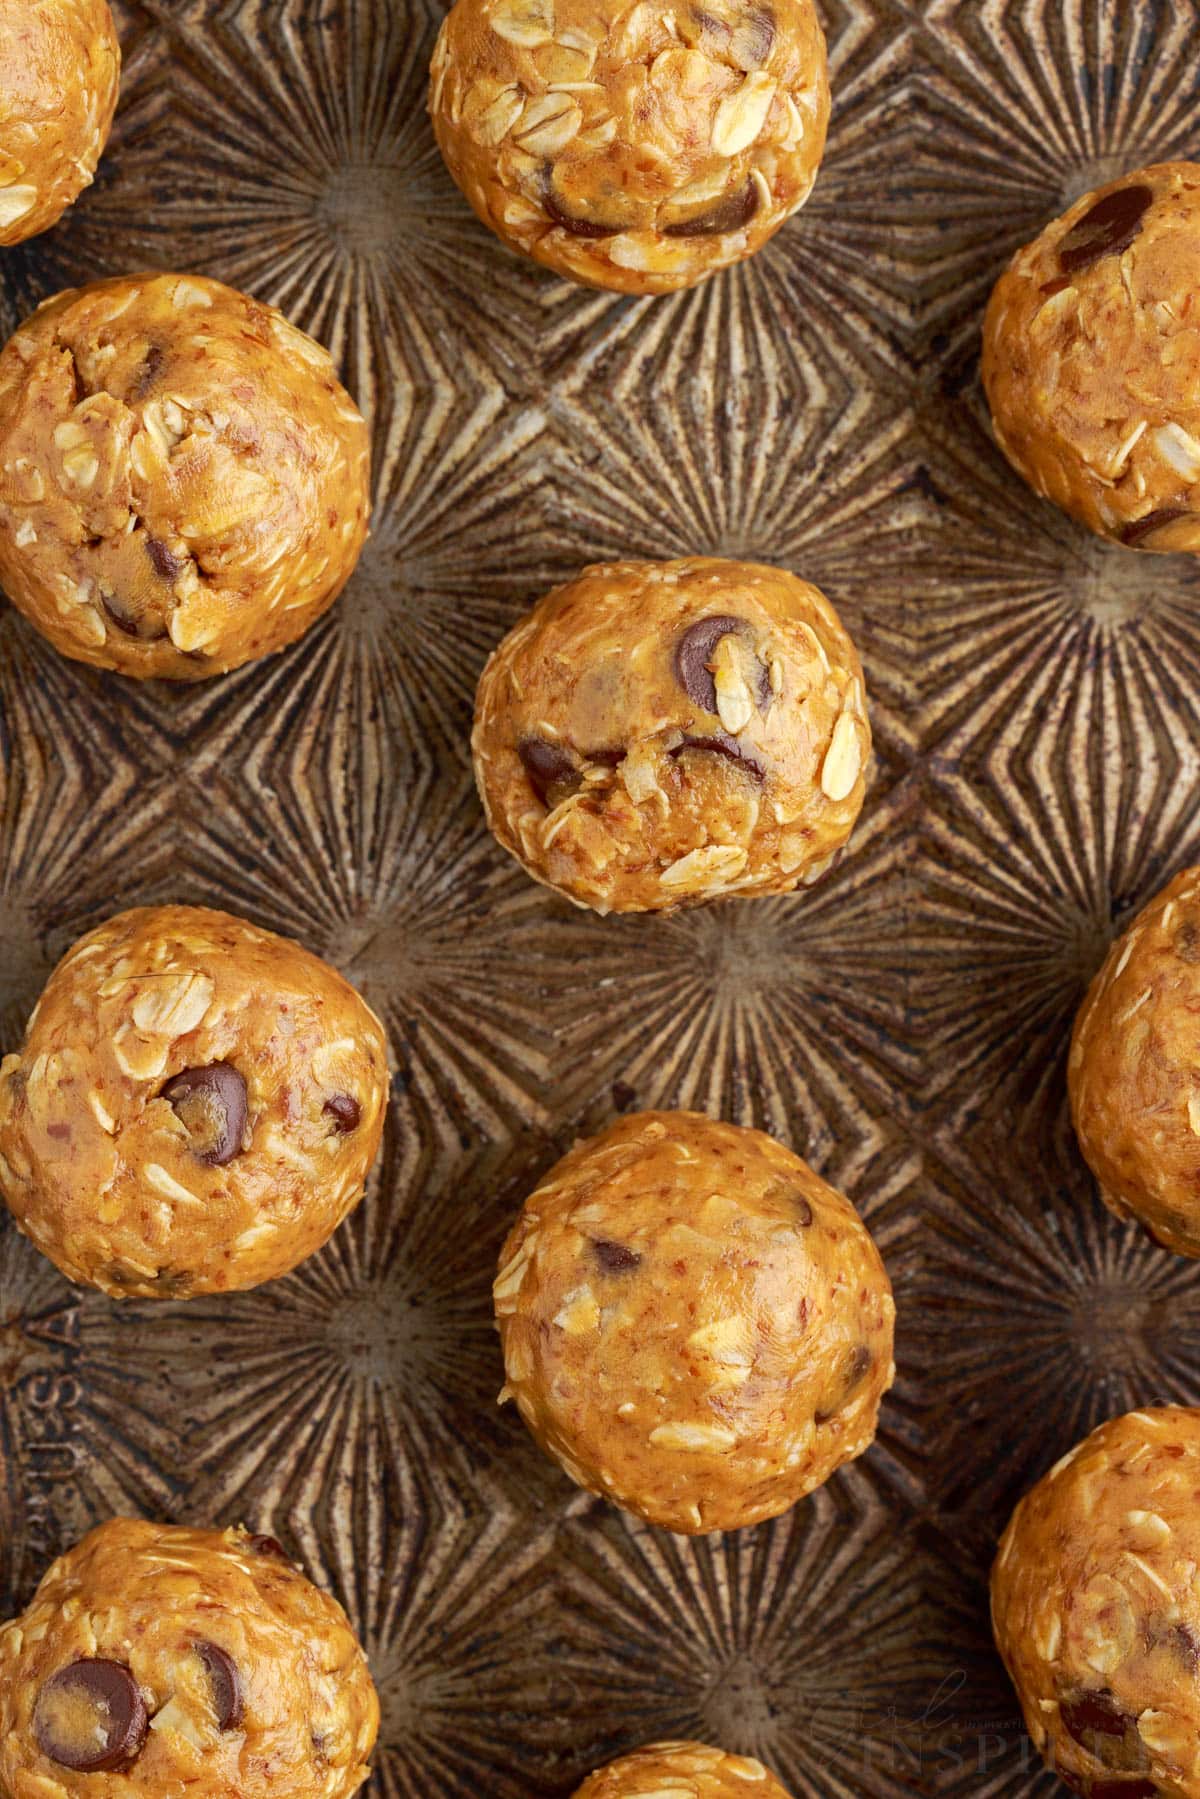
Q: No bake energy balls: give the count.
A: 11